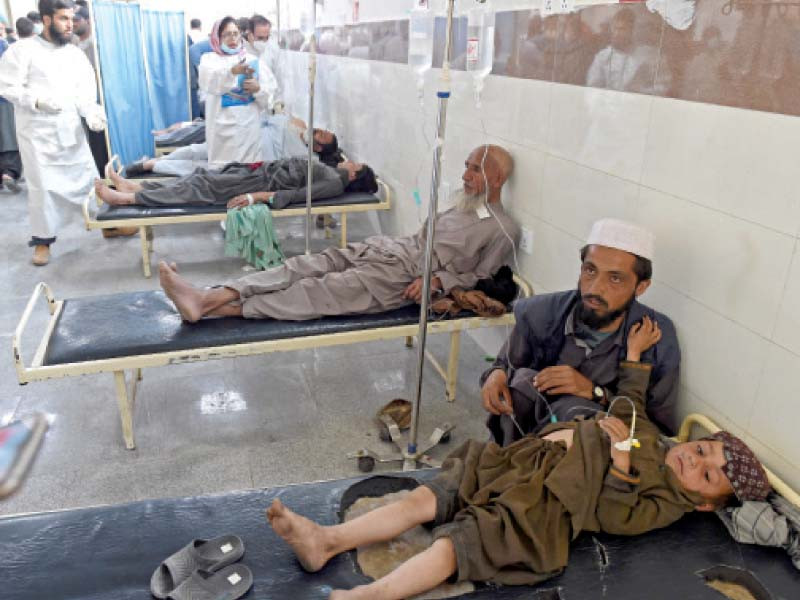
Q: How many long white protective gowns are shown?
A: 2